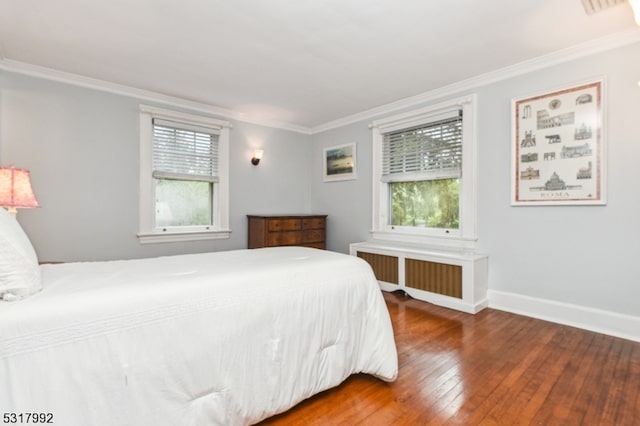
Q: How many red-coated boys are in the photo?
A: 0